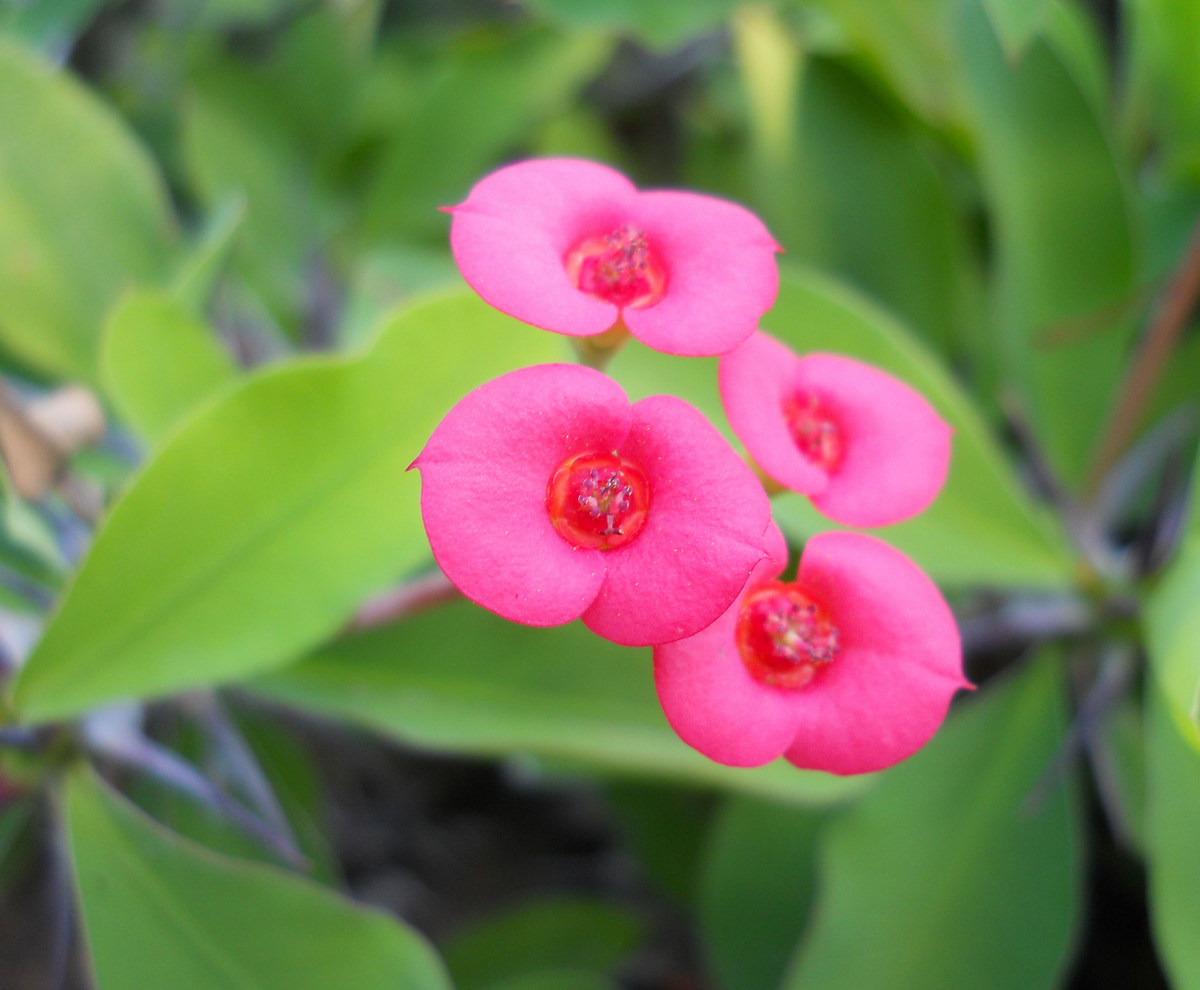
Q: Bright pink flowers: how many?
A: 4